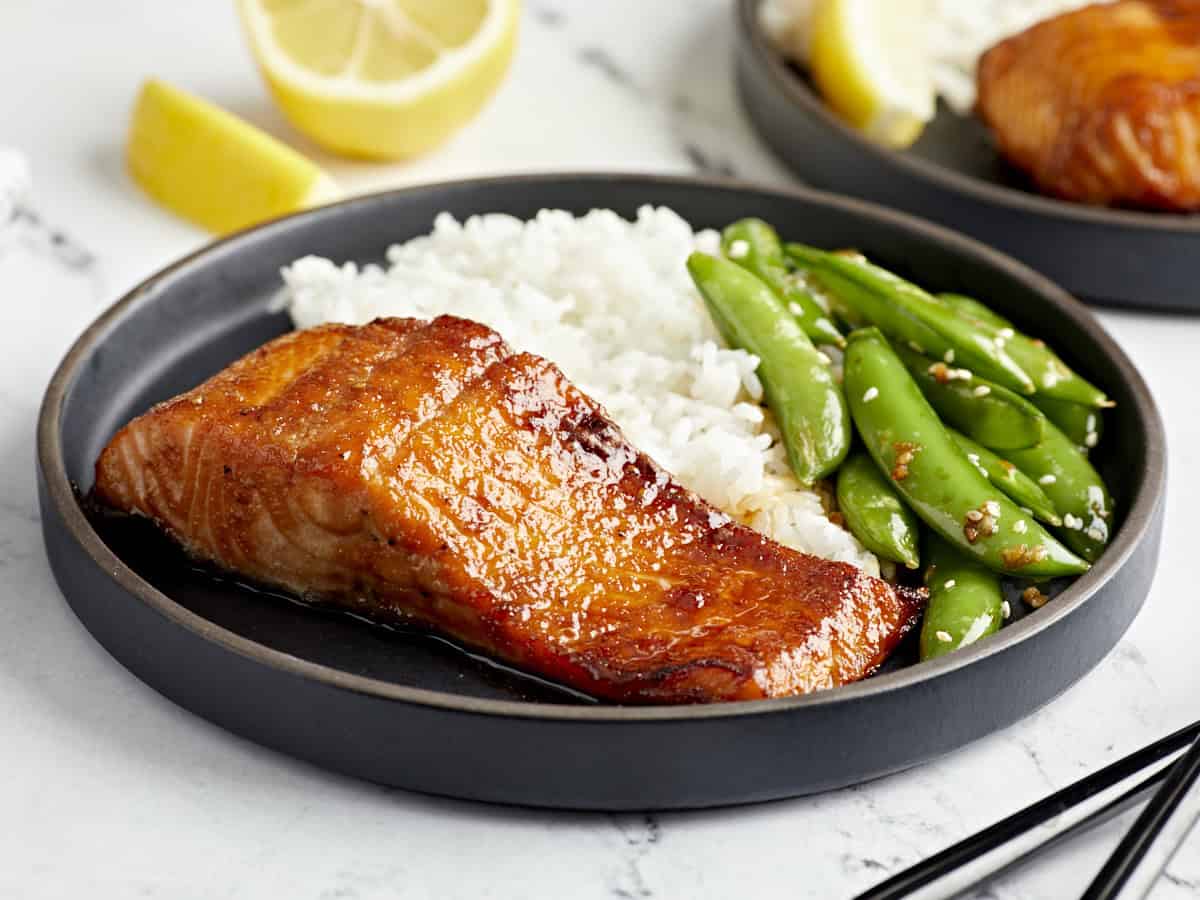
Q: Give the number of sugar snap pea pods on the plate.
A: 11